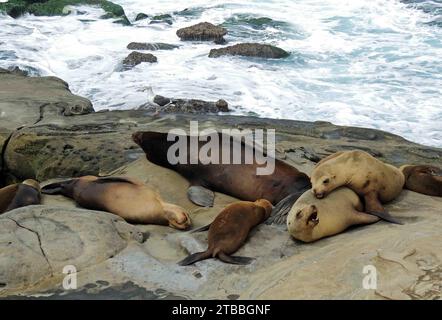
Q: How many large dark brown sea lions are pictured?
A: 1